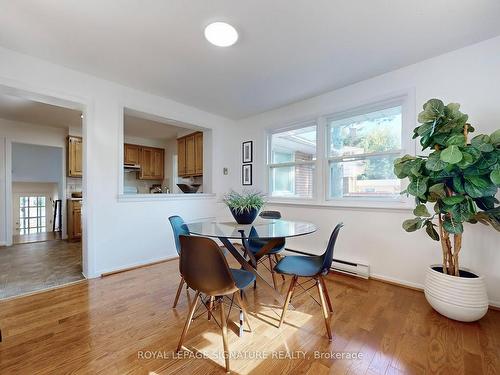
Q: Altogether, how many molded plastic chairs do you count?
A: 4